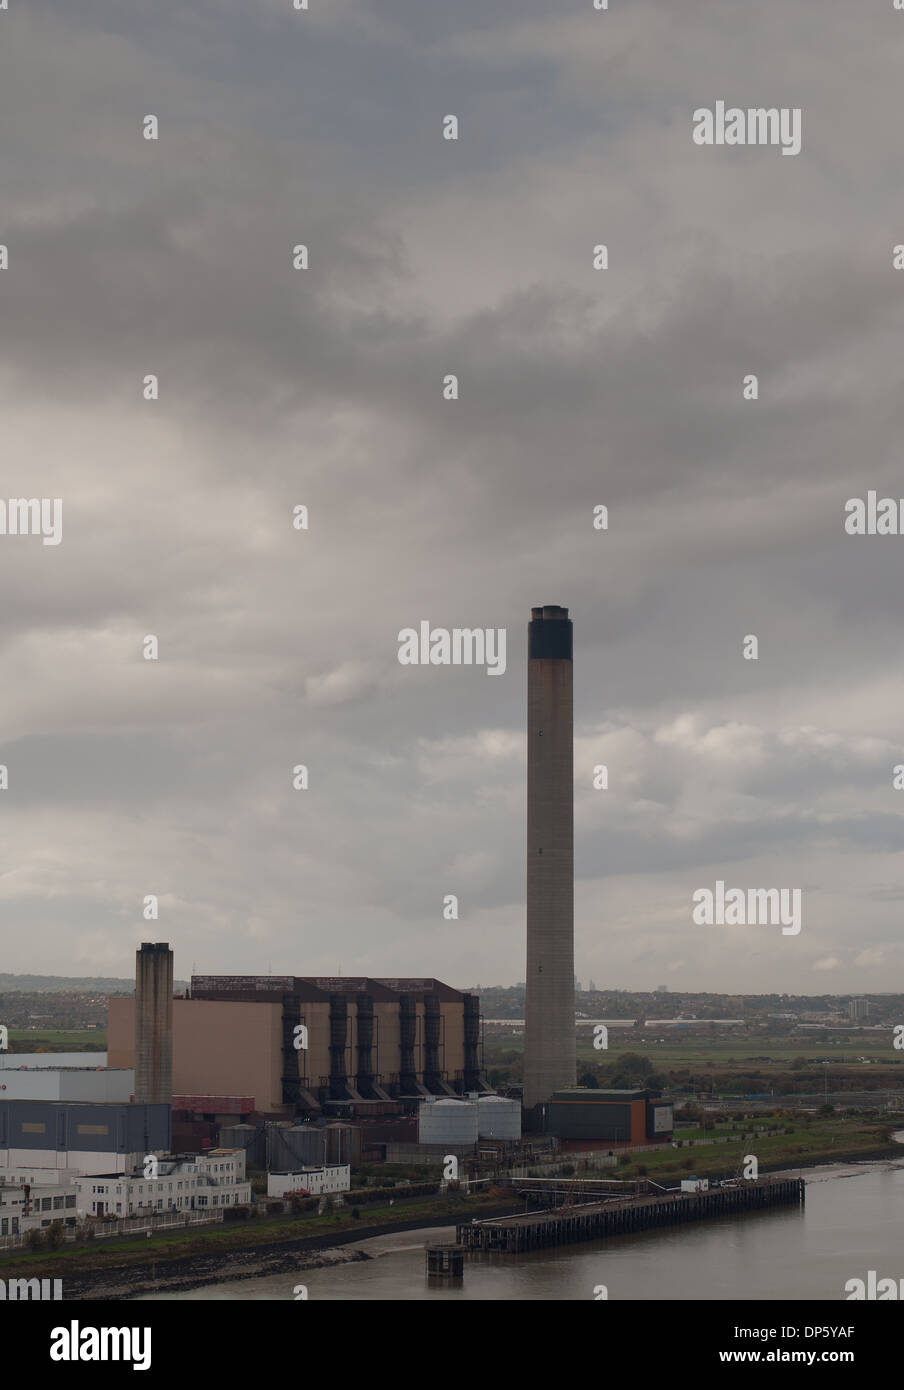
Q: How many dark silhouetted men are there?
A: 0